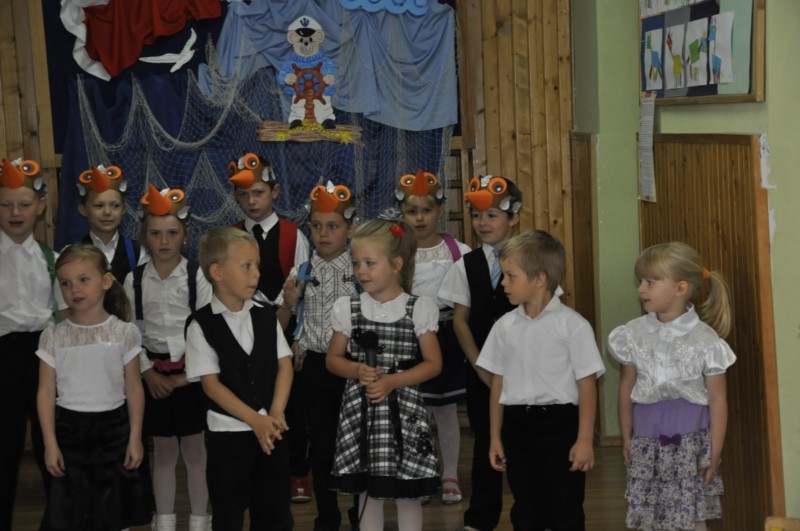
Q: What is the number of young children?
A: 12